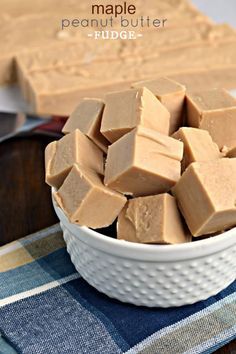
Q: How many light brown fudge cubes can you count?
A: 10